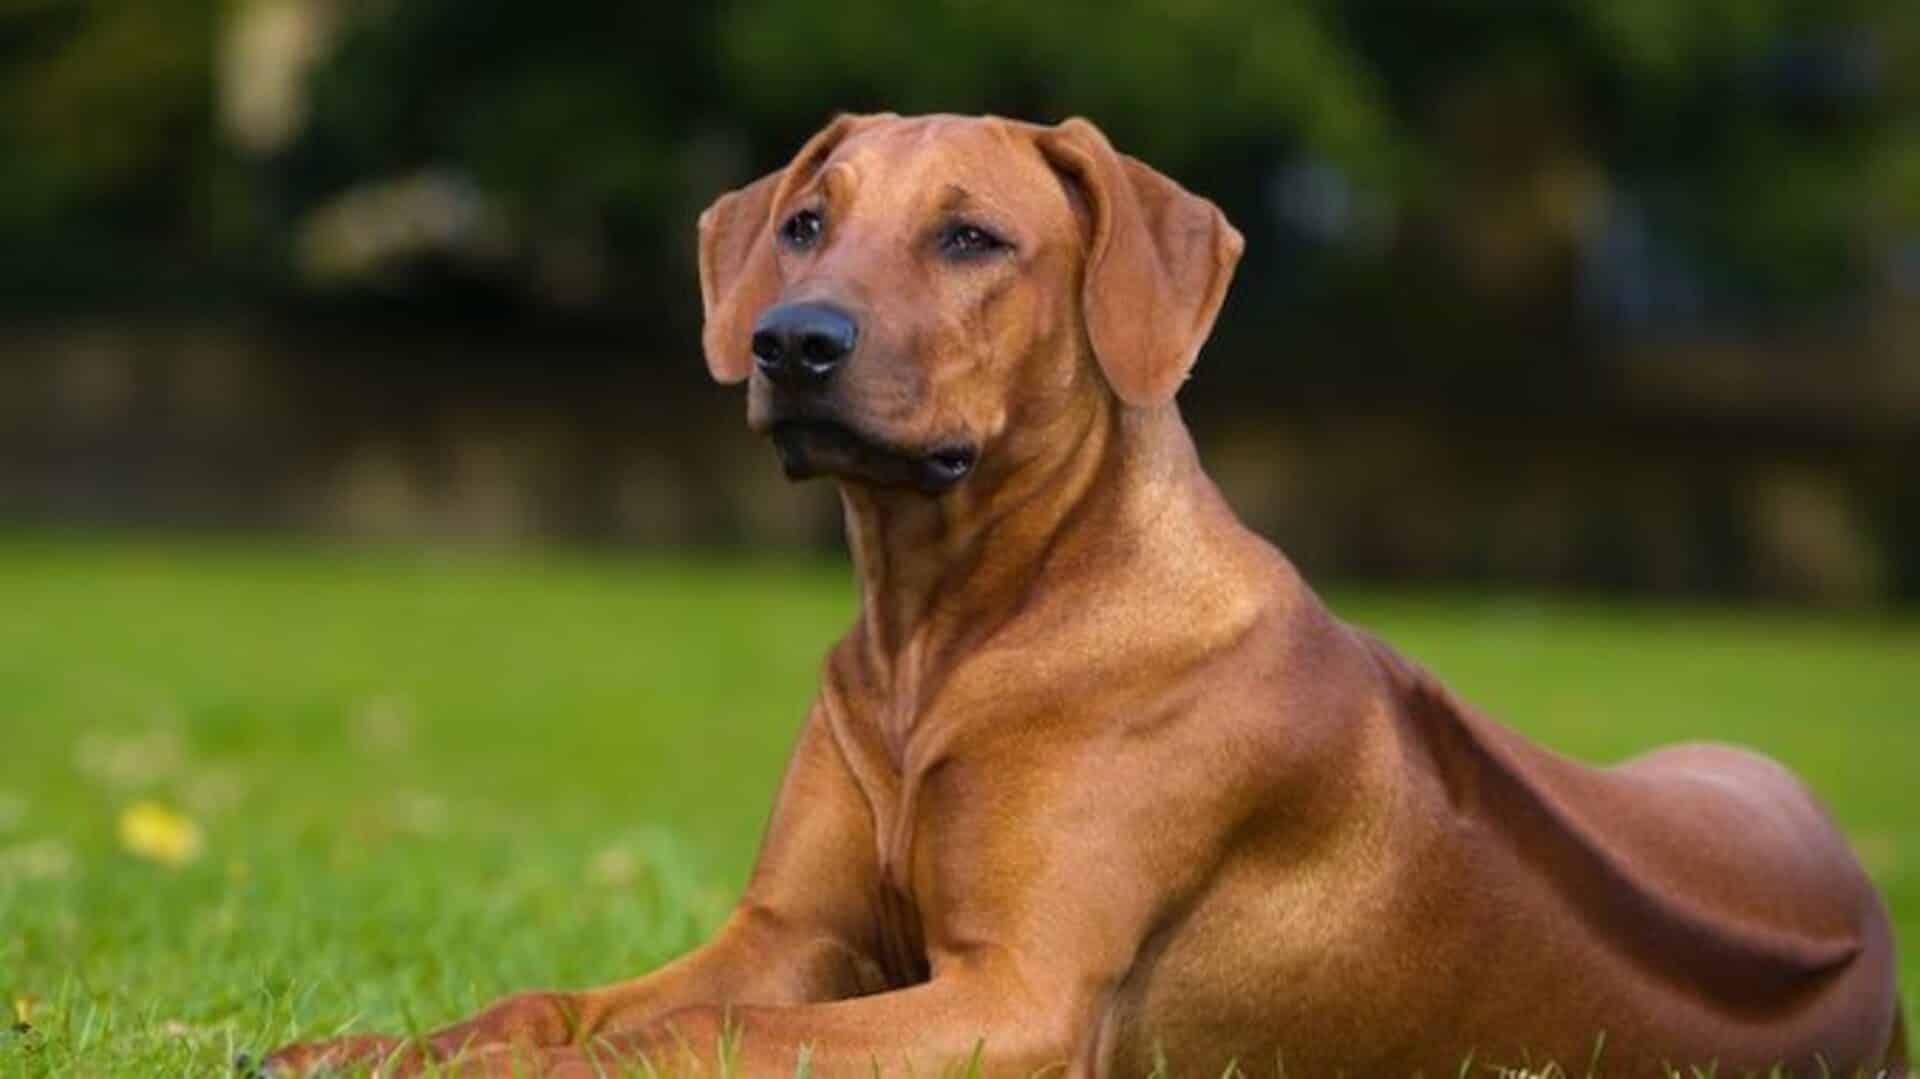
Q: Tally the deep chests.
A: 1